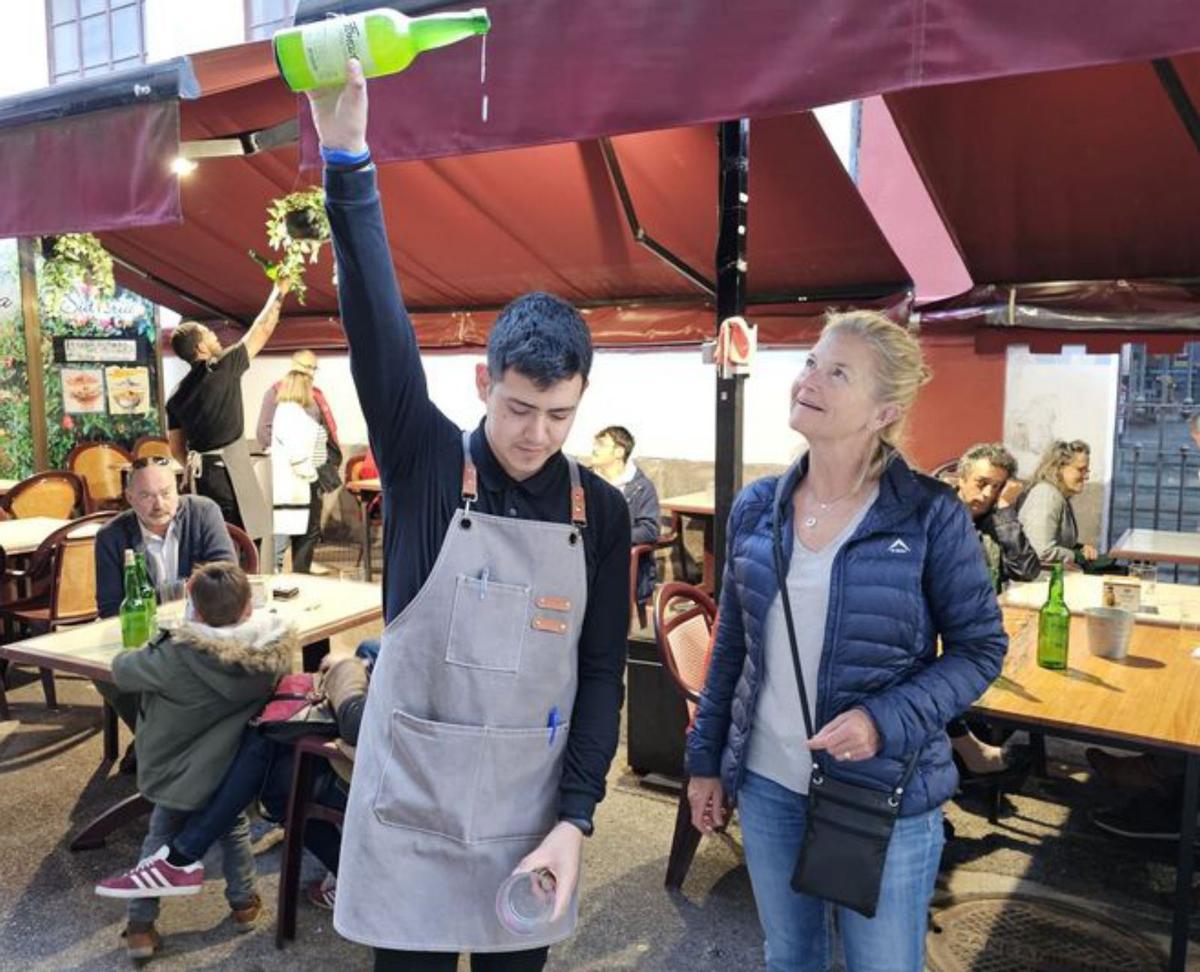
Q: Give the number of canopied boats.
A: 0